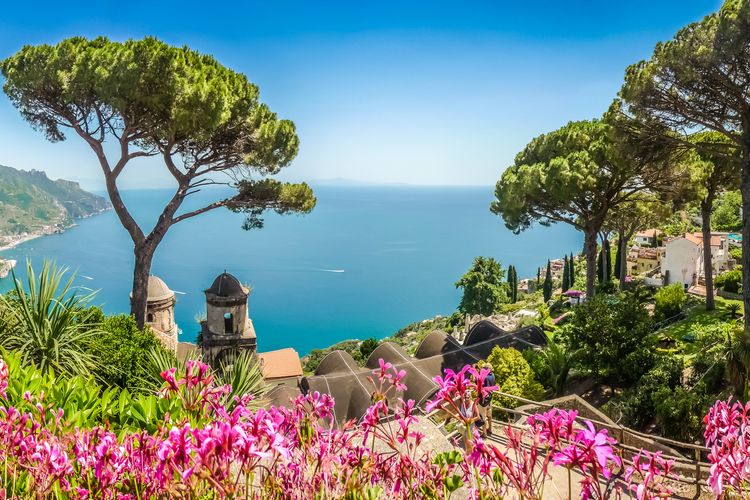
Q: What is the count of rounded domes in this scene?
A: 2